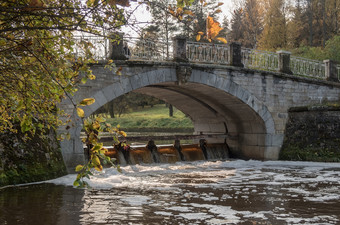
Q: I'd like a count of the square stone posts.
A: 5